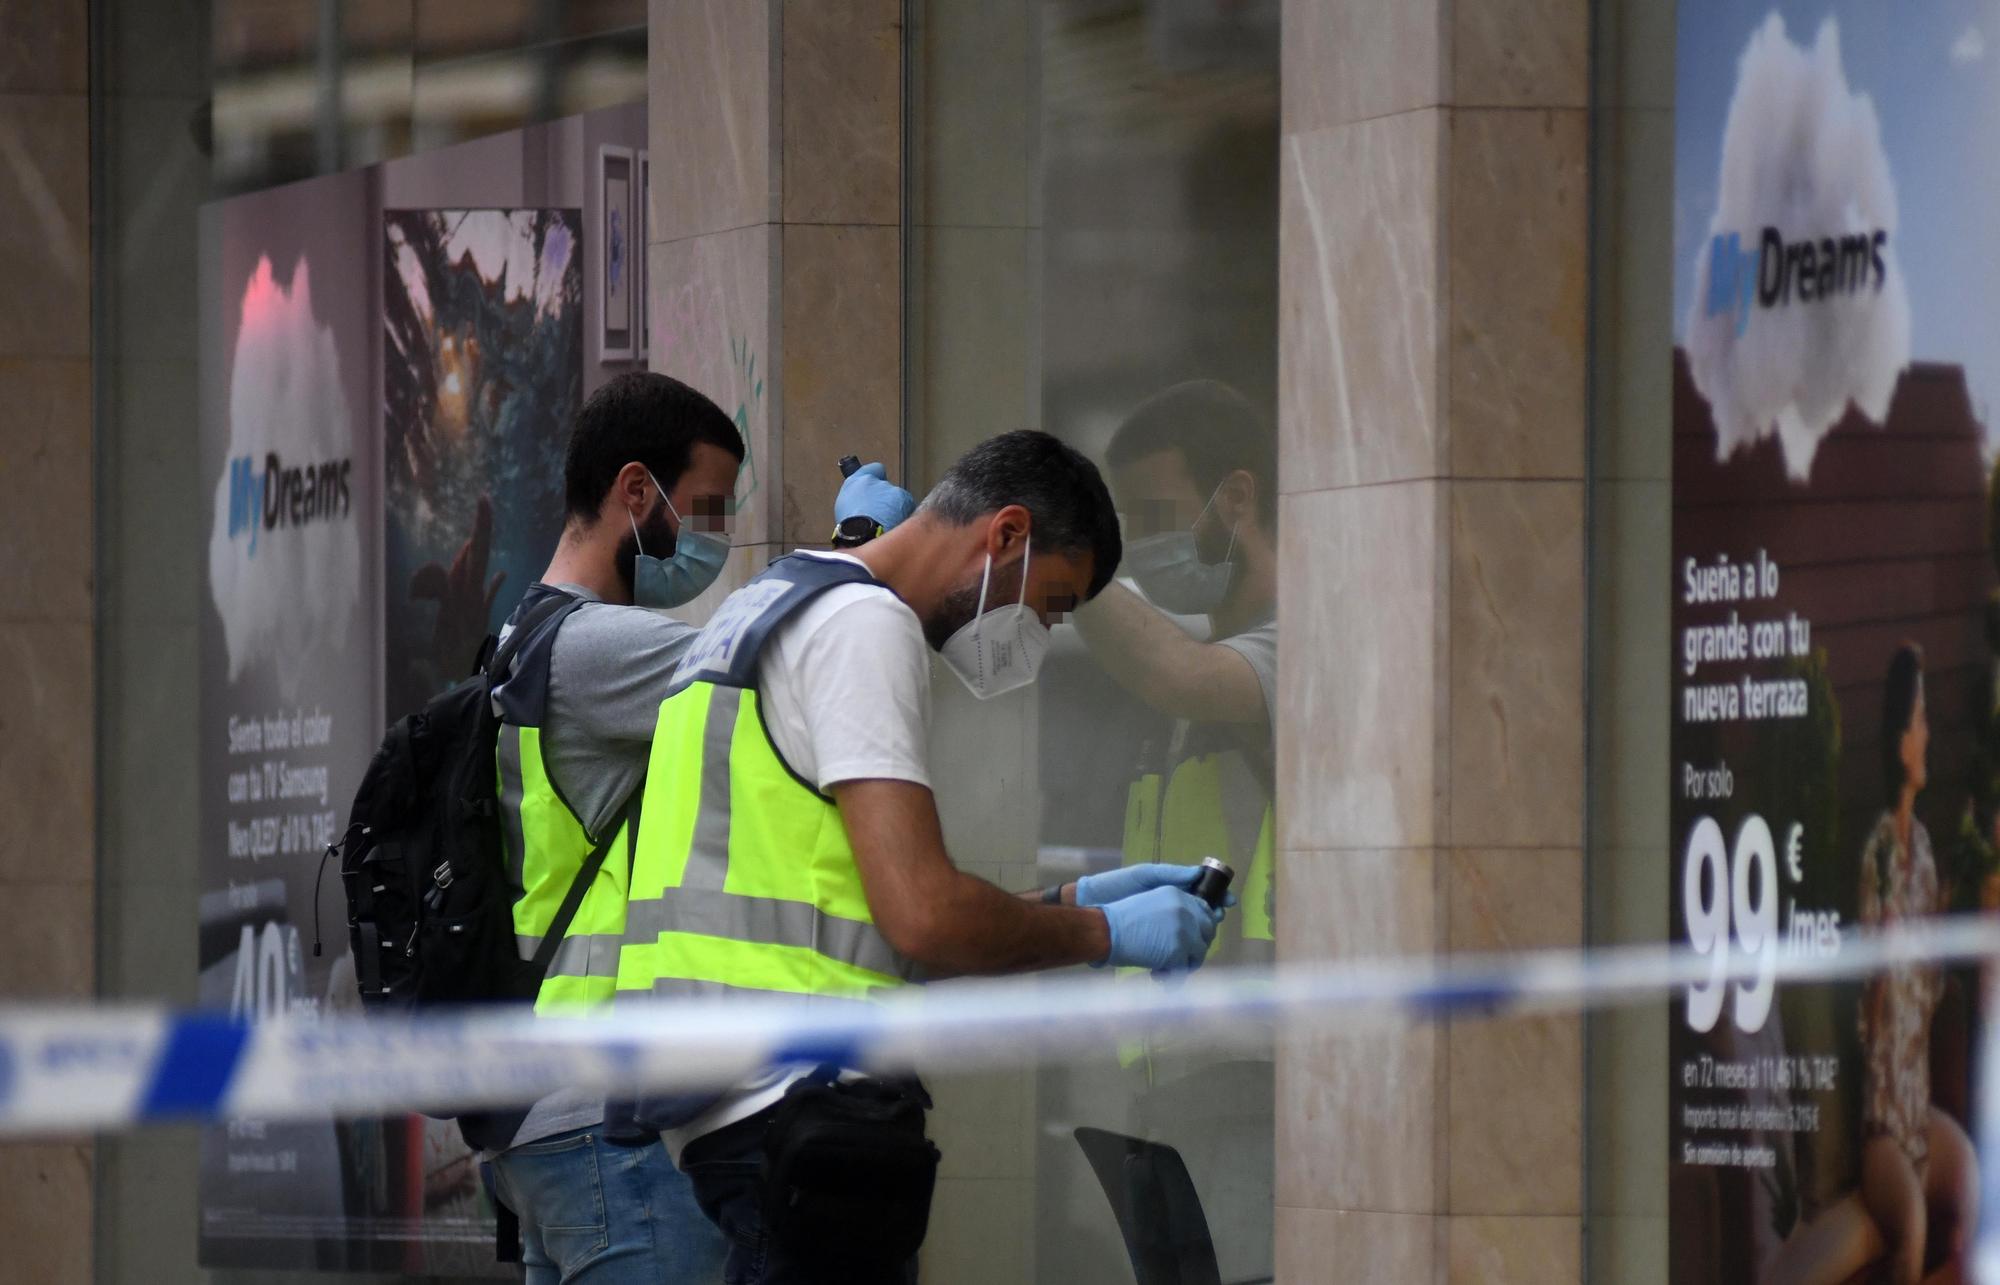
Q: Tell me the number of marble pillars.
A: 3